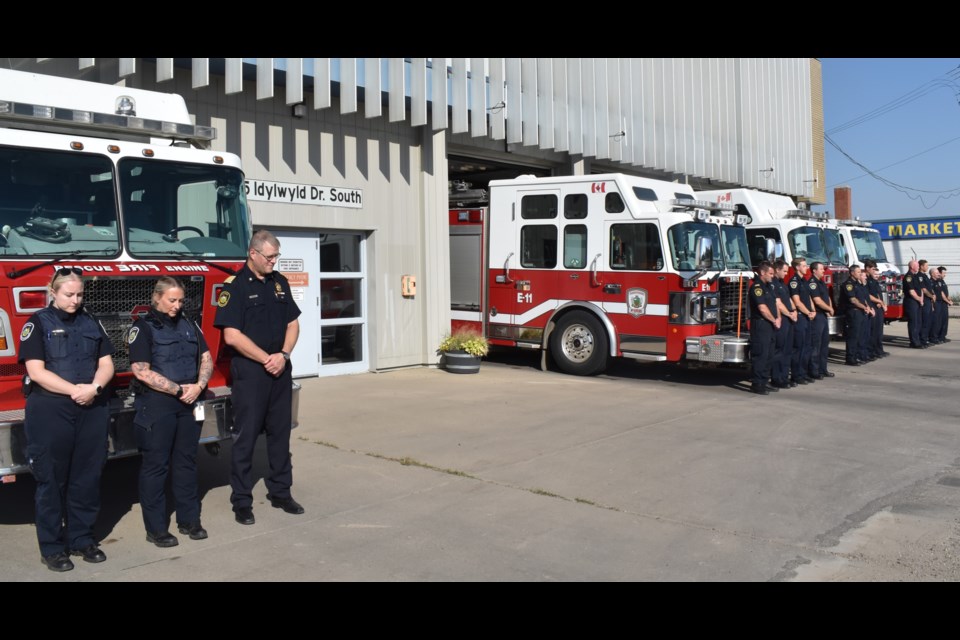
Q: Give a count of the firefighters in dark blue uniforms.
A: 15